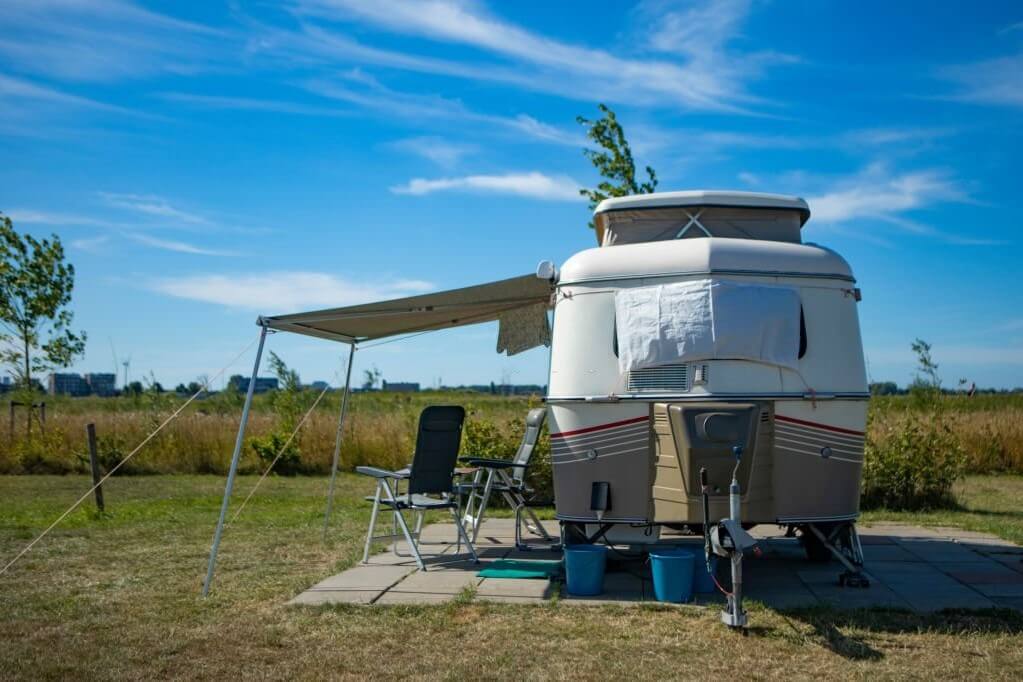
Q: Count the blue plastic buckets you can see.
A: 3